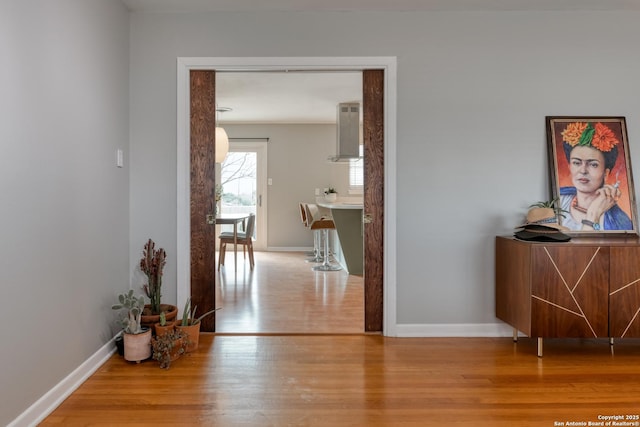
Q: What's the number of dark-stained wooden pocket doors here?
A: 2